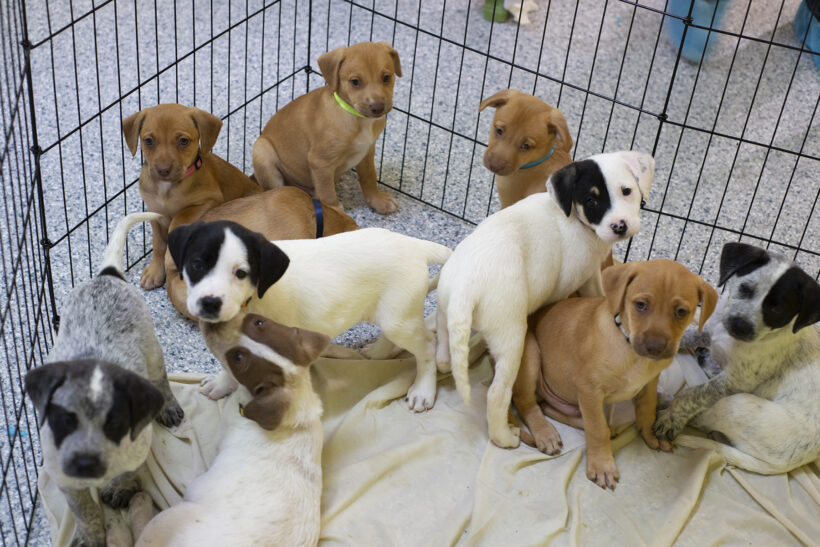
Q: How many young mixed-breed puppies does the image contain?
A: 10